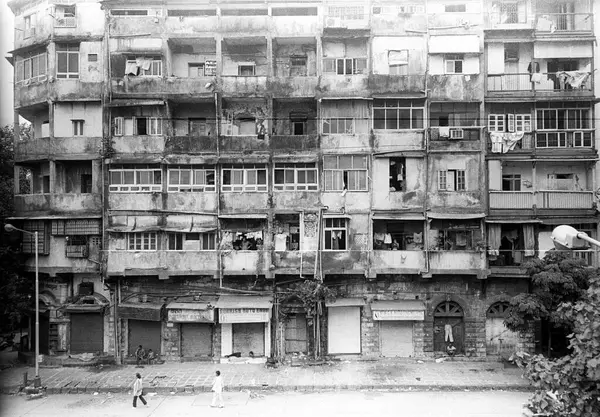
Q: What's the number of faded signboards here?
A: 3